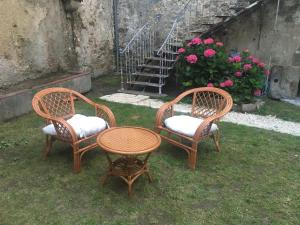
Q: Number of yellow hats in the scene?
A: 0